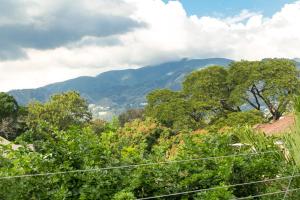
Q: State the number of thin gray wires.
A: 3